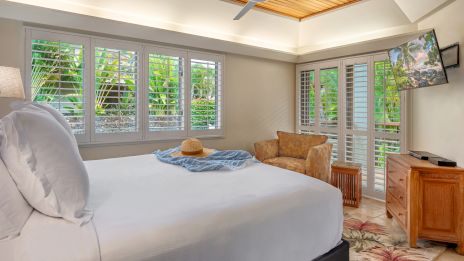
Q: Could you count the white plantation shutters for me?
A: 8